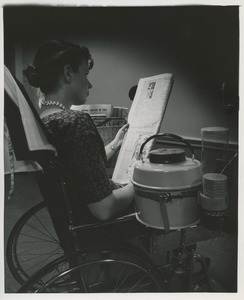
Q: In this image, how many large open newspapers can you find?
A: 1